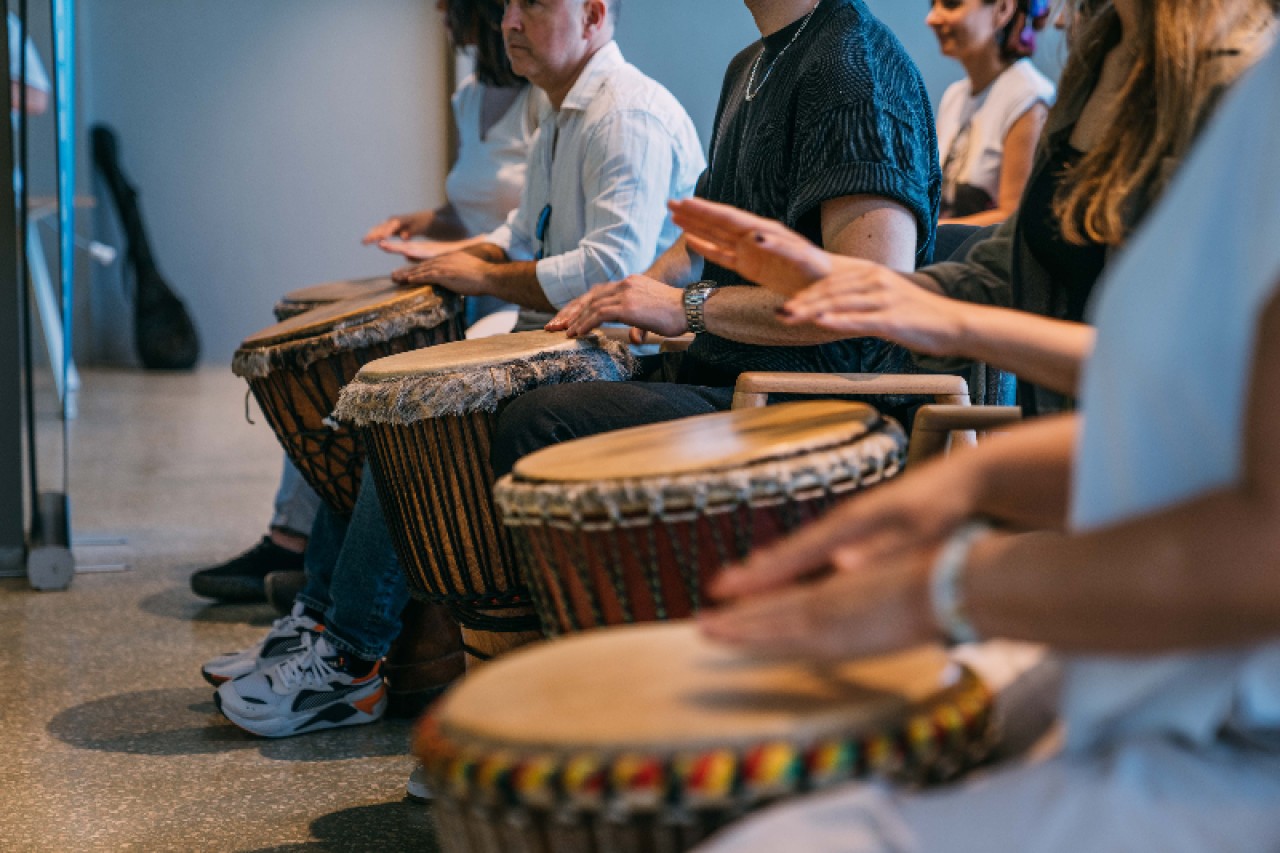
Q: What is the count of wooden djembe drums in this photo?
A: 5